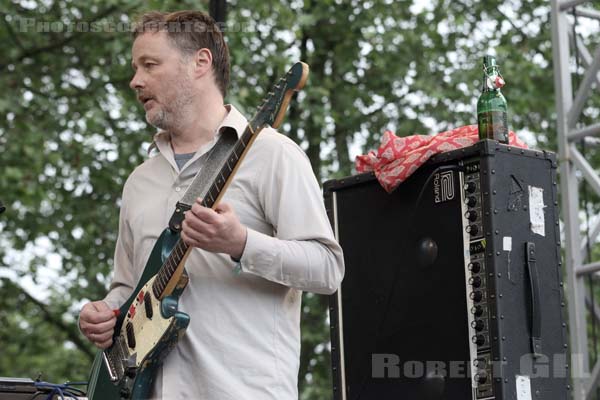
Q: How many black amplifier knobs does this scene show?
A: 12